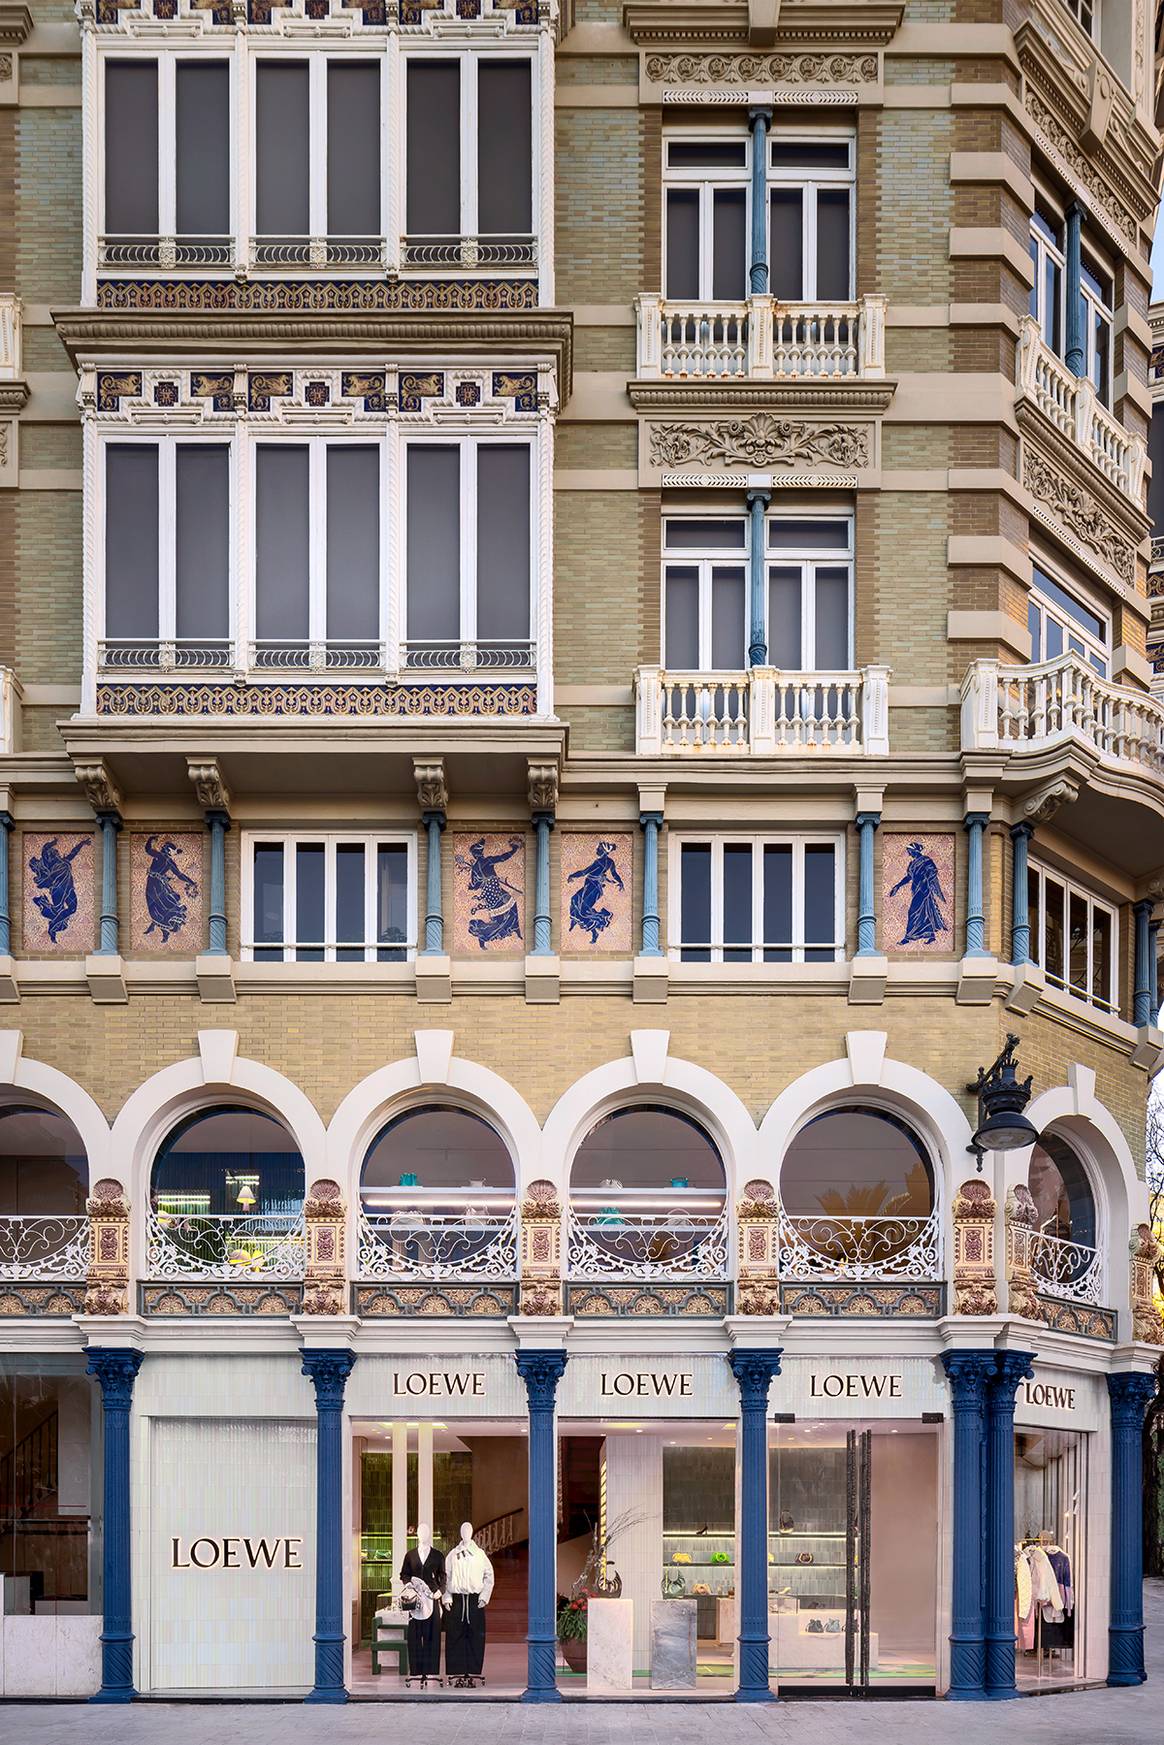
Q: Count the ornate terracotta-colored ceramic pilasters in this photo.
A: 7